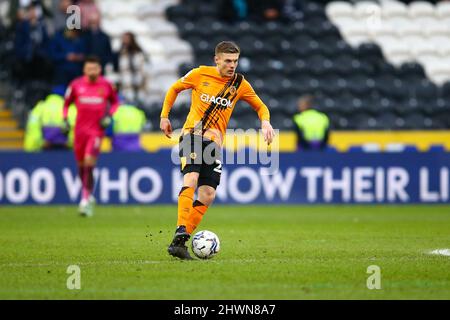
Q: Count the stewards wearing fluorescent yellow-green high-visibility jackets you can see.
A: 3